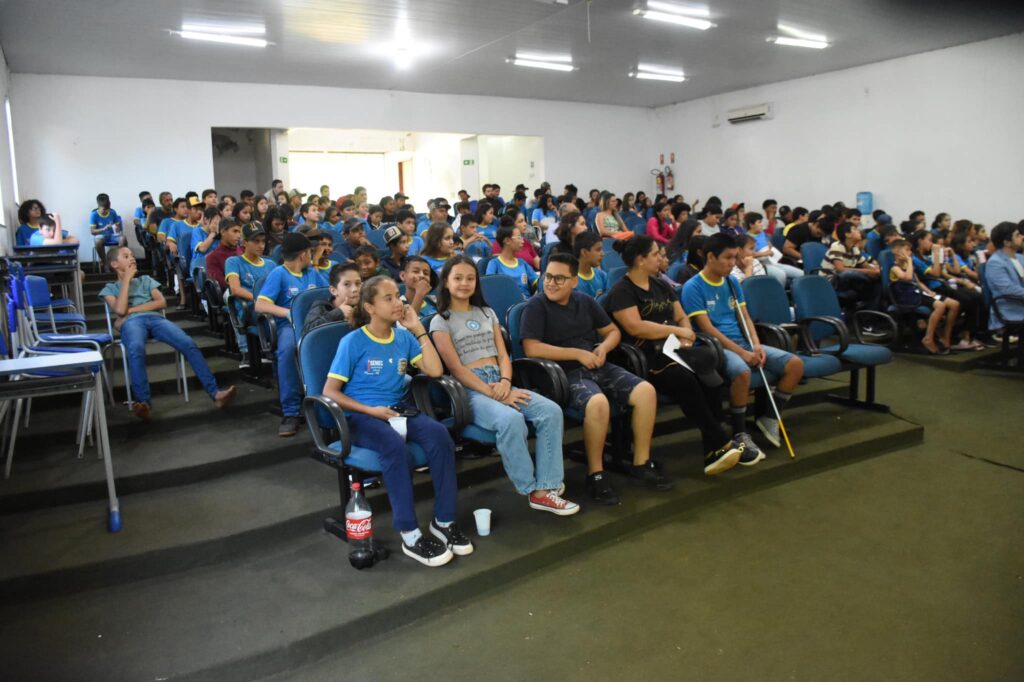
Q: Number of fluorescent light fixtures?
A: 5